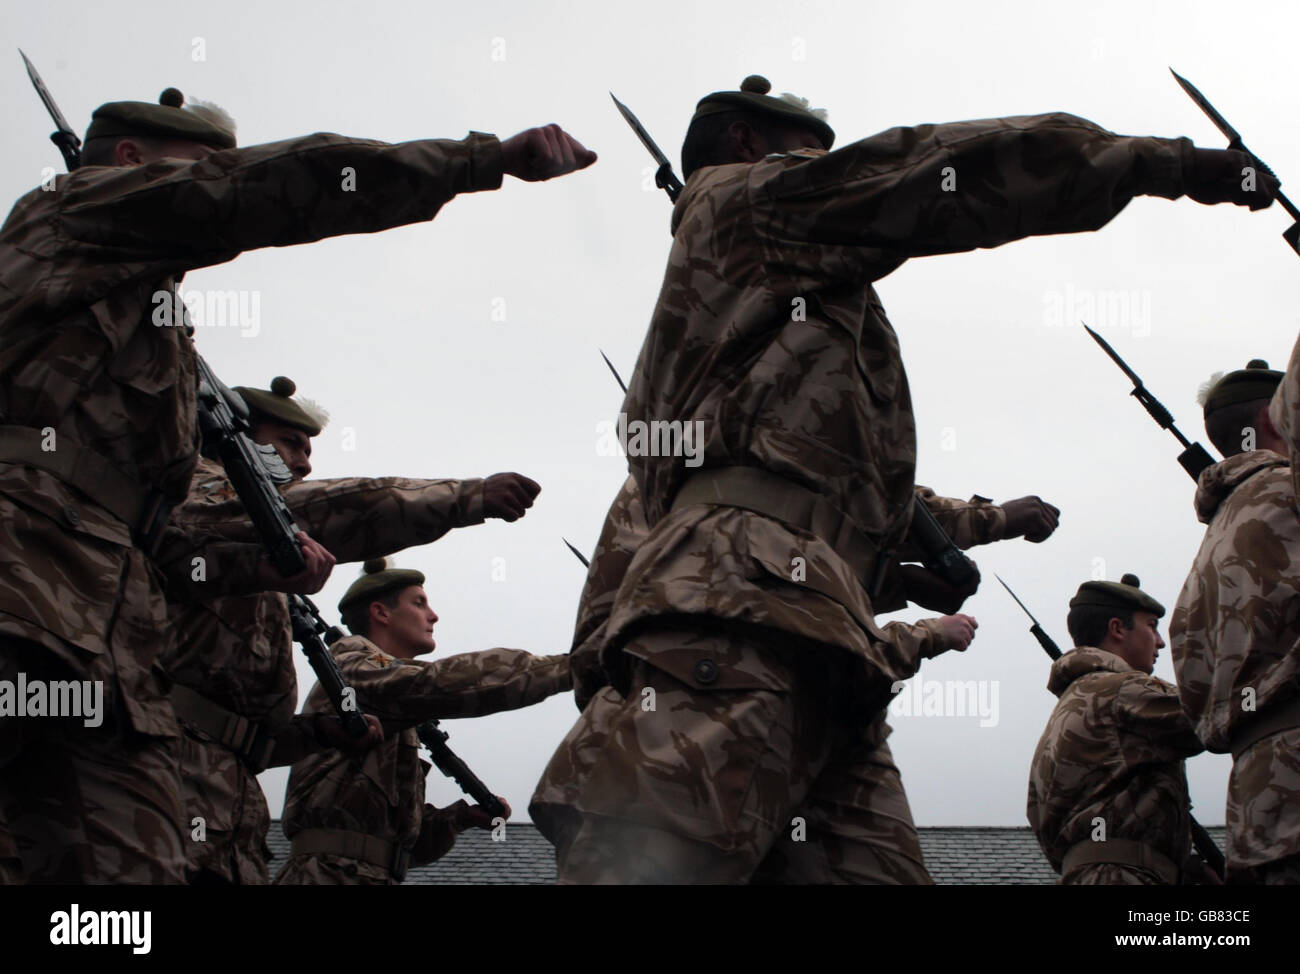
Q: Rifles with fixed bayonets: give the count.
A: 7